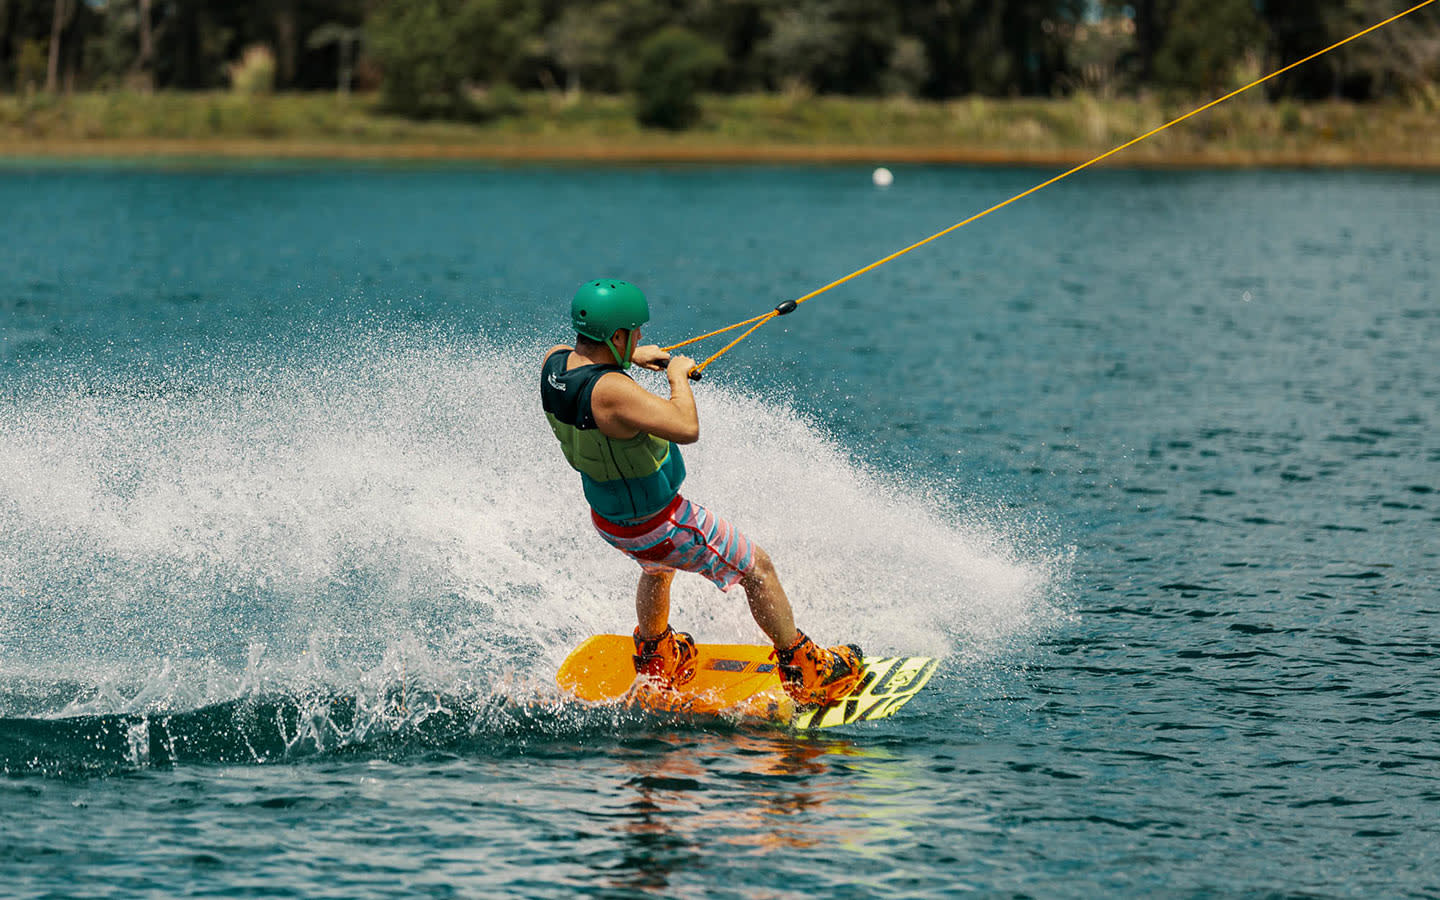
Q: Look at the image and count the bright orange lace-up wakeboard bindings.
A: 2